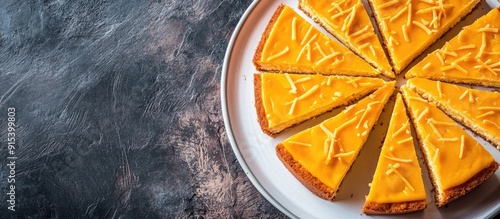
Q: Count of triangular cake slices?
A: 9